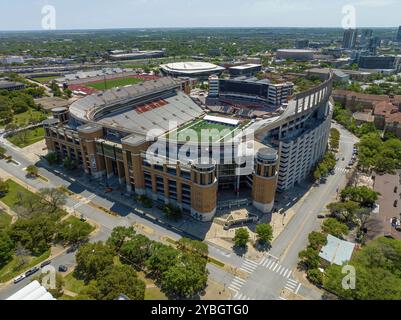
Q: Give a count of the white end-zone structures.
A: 1